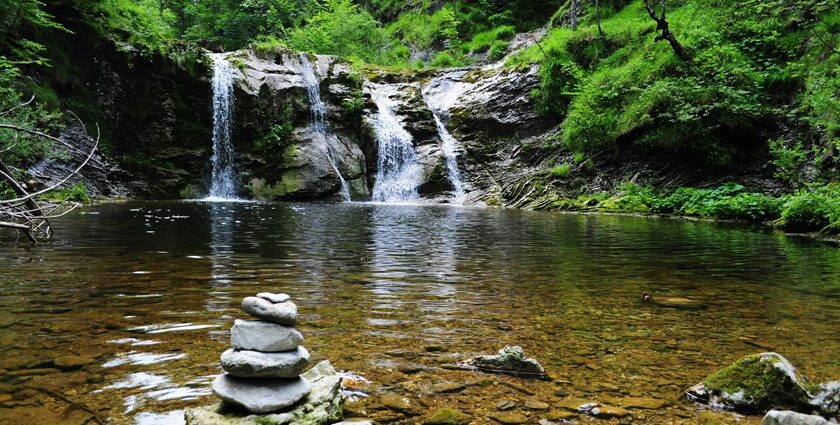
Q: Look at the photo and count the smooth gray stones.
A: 5